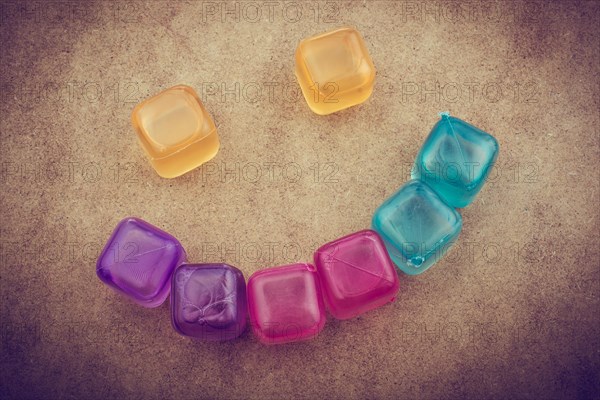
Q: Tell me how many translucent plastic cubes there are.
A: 8